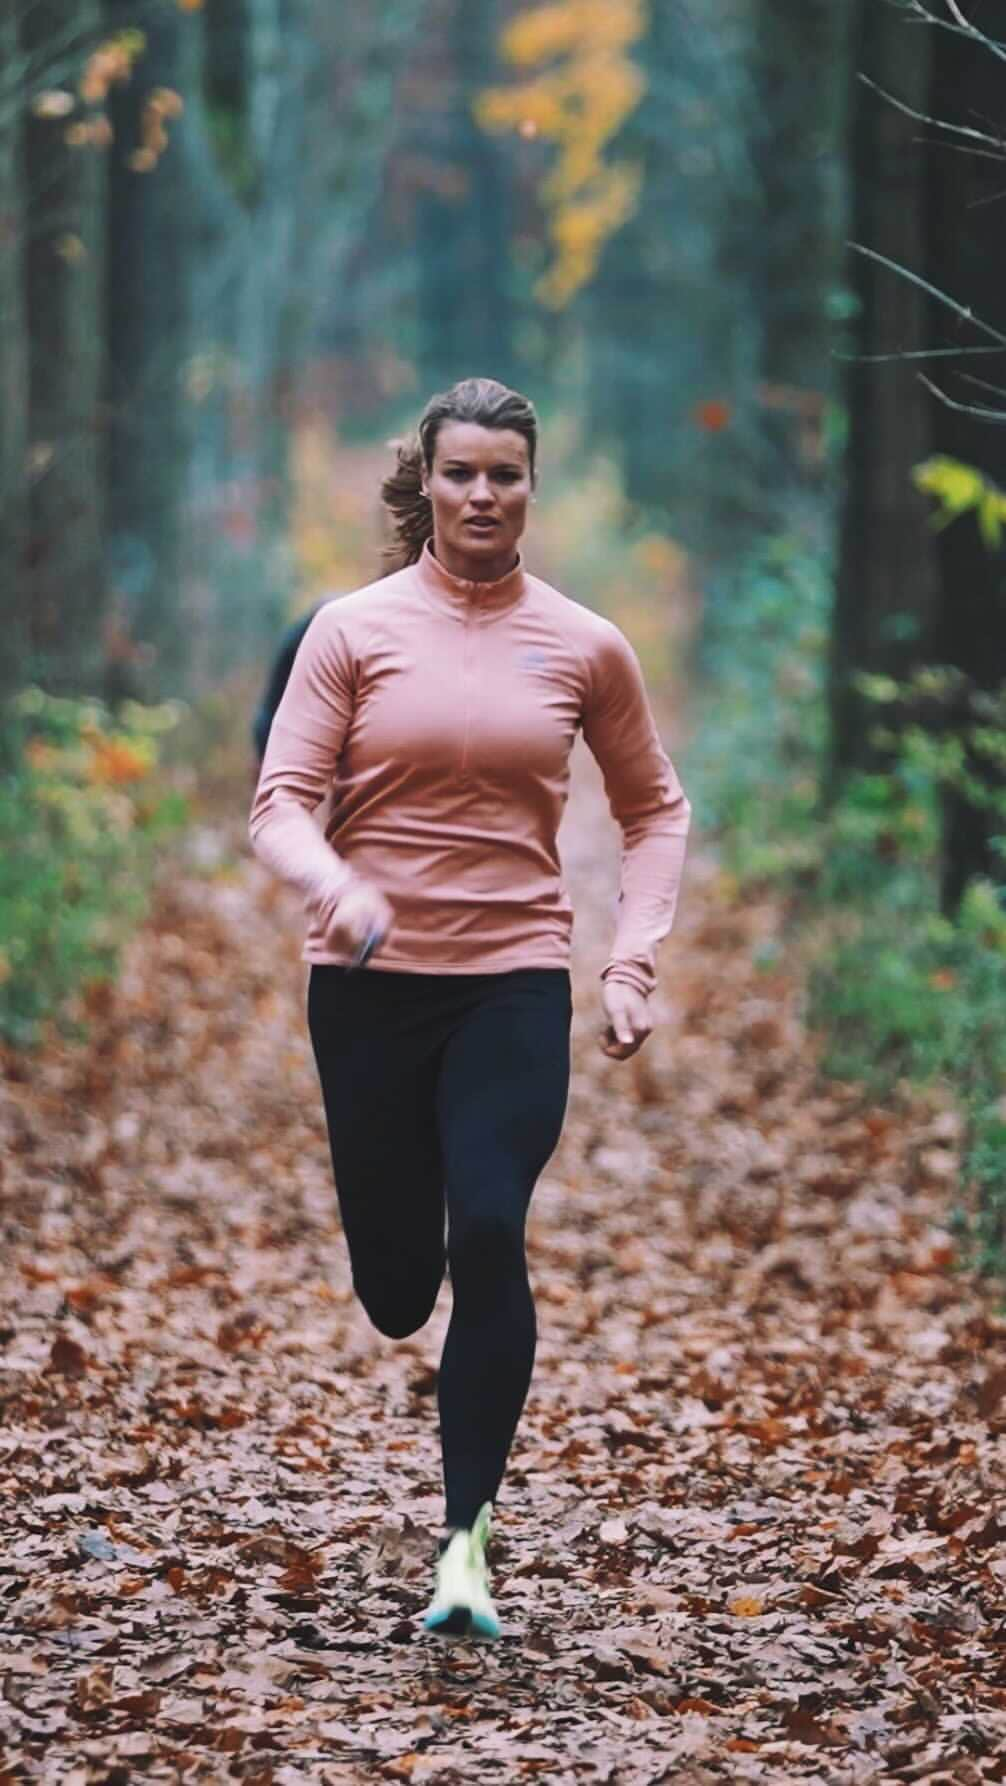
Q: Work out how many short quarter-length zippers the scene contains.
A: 1